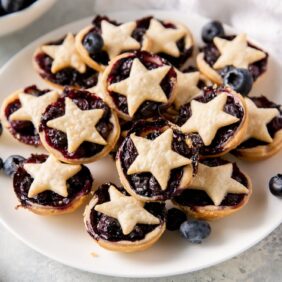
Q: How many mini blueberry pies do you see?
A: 15